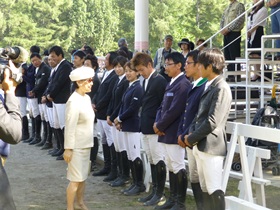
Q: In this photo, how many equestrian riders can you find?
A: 14